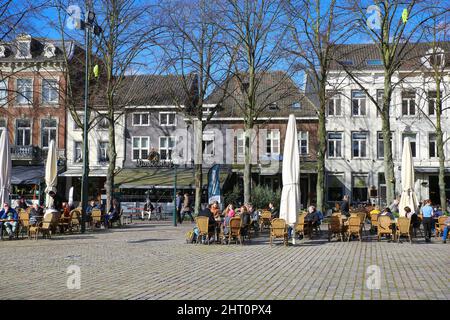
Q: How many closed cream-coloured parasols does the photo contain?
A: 4